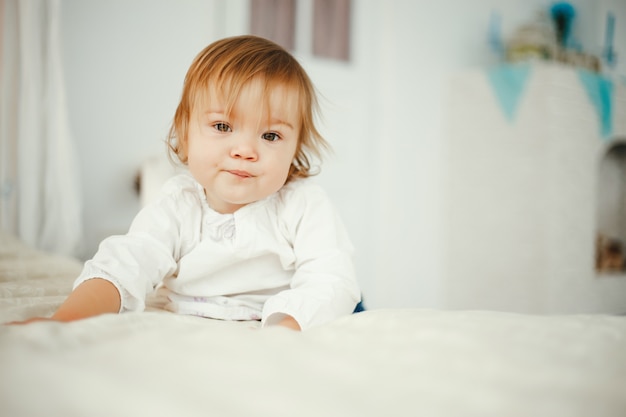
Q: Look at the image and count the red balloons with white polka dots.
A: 0